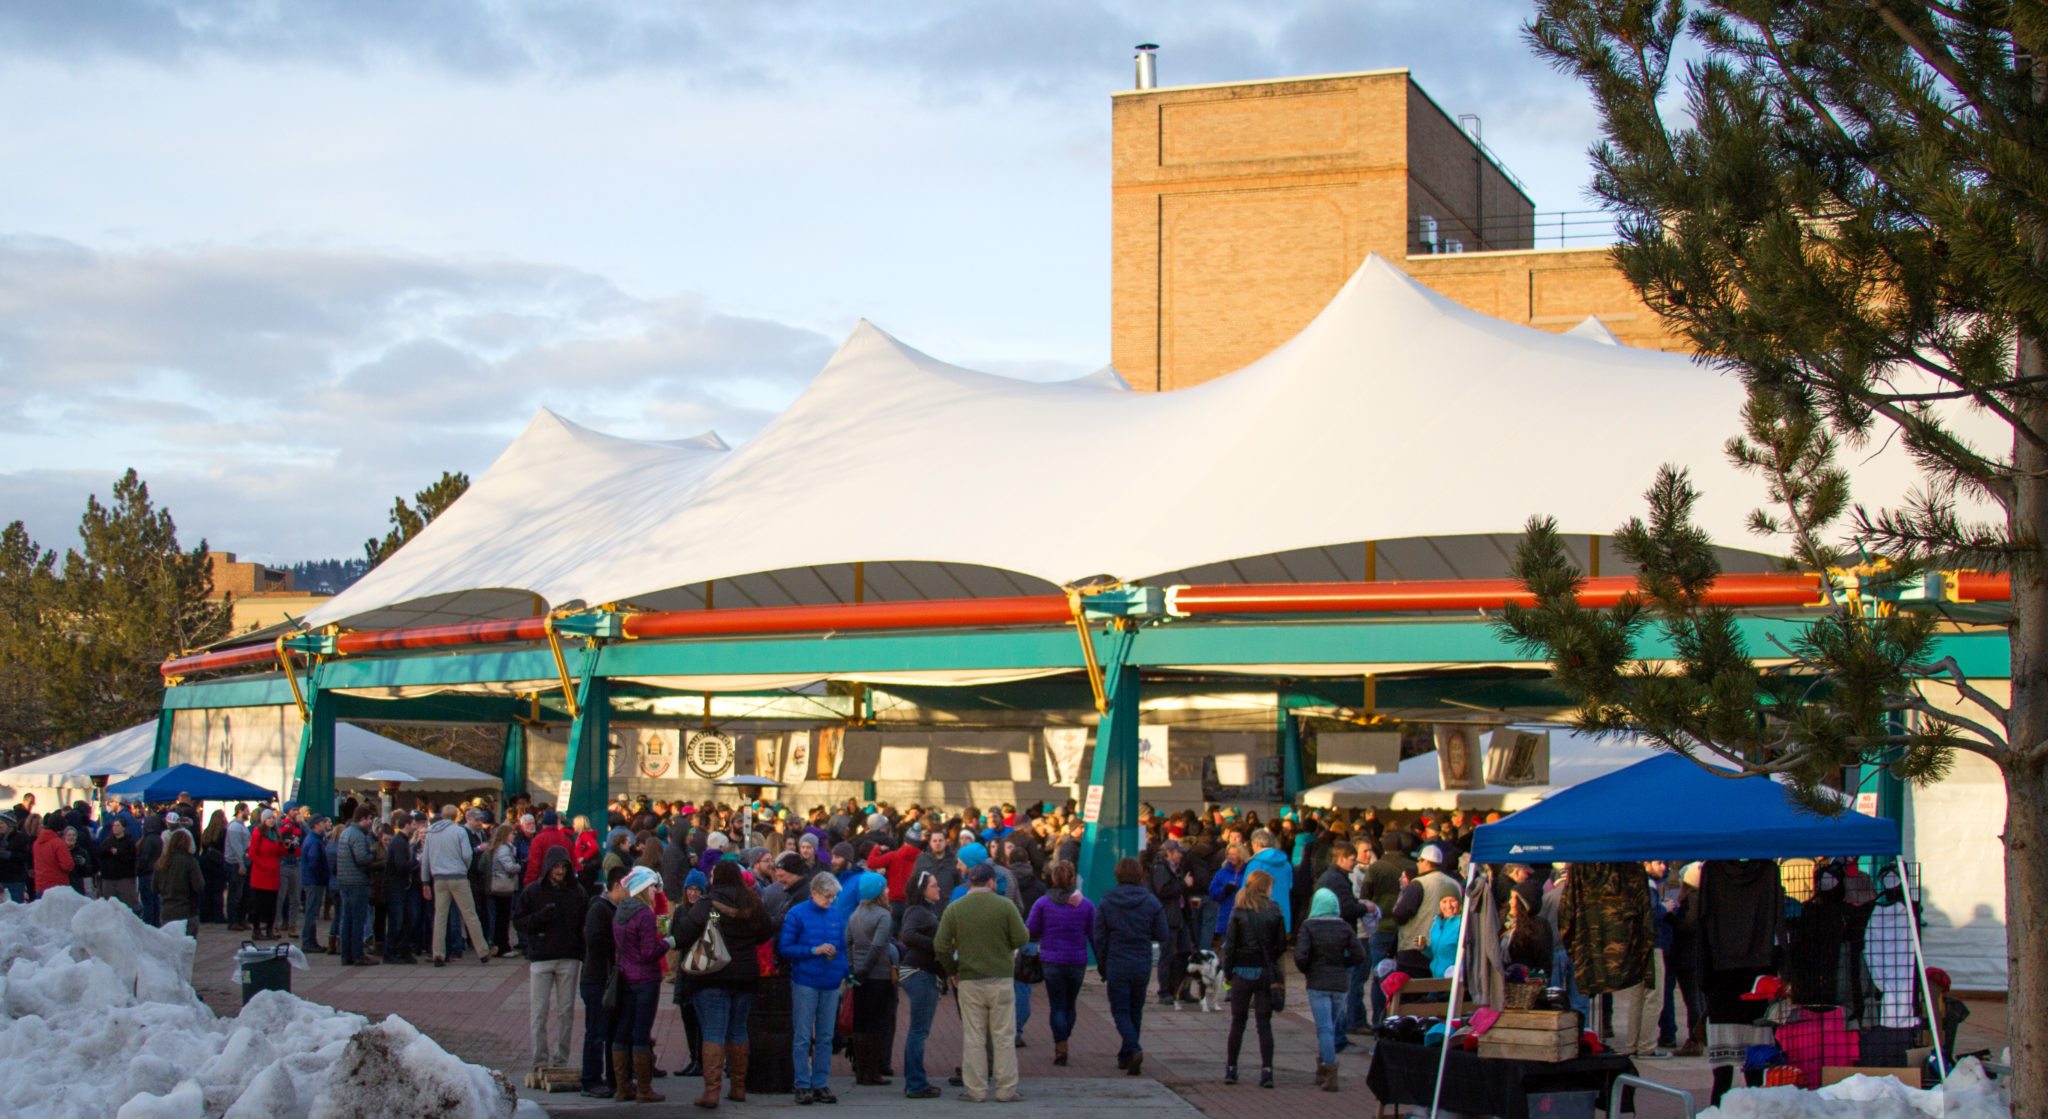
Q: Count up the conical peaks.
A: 6